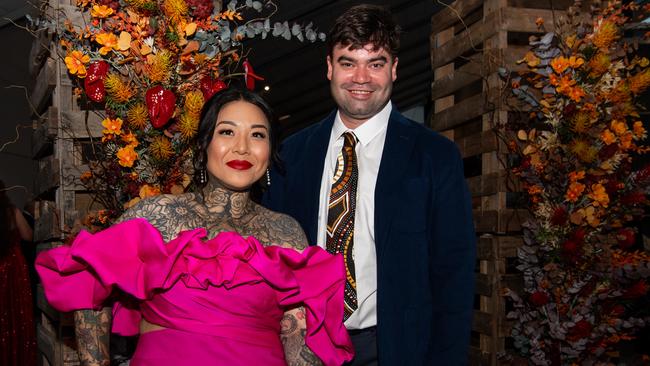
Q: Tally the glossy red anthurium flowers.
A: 4